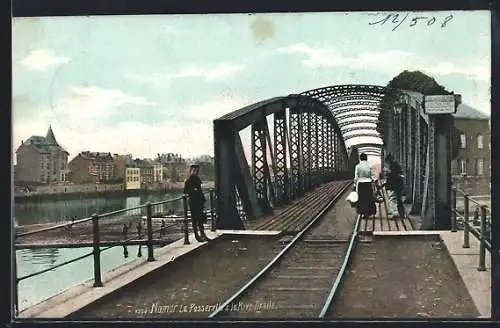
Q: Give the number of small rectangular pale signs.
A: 1